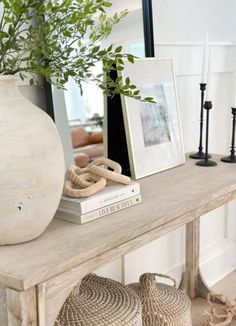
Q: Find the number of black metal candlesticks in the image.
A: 3